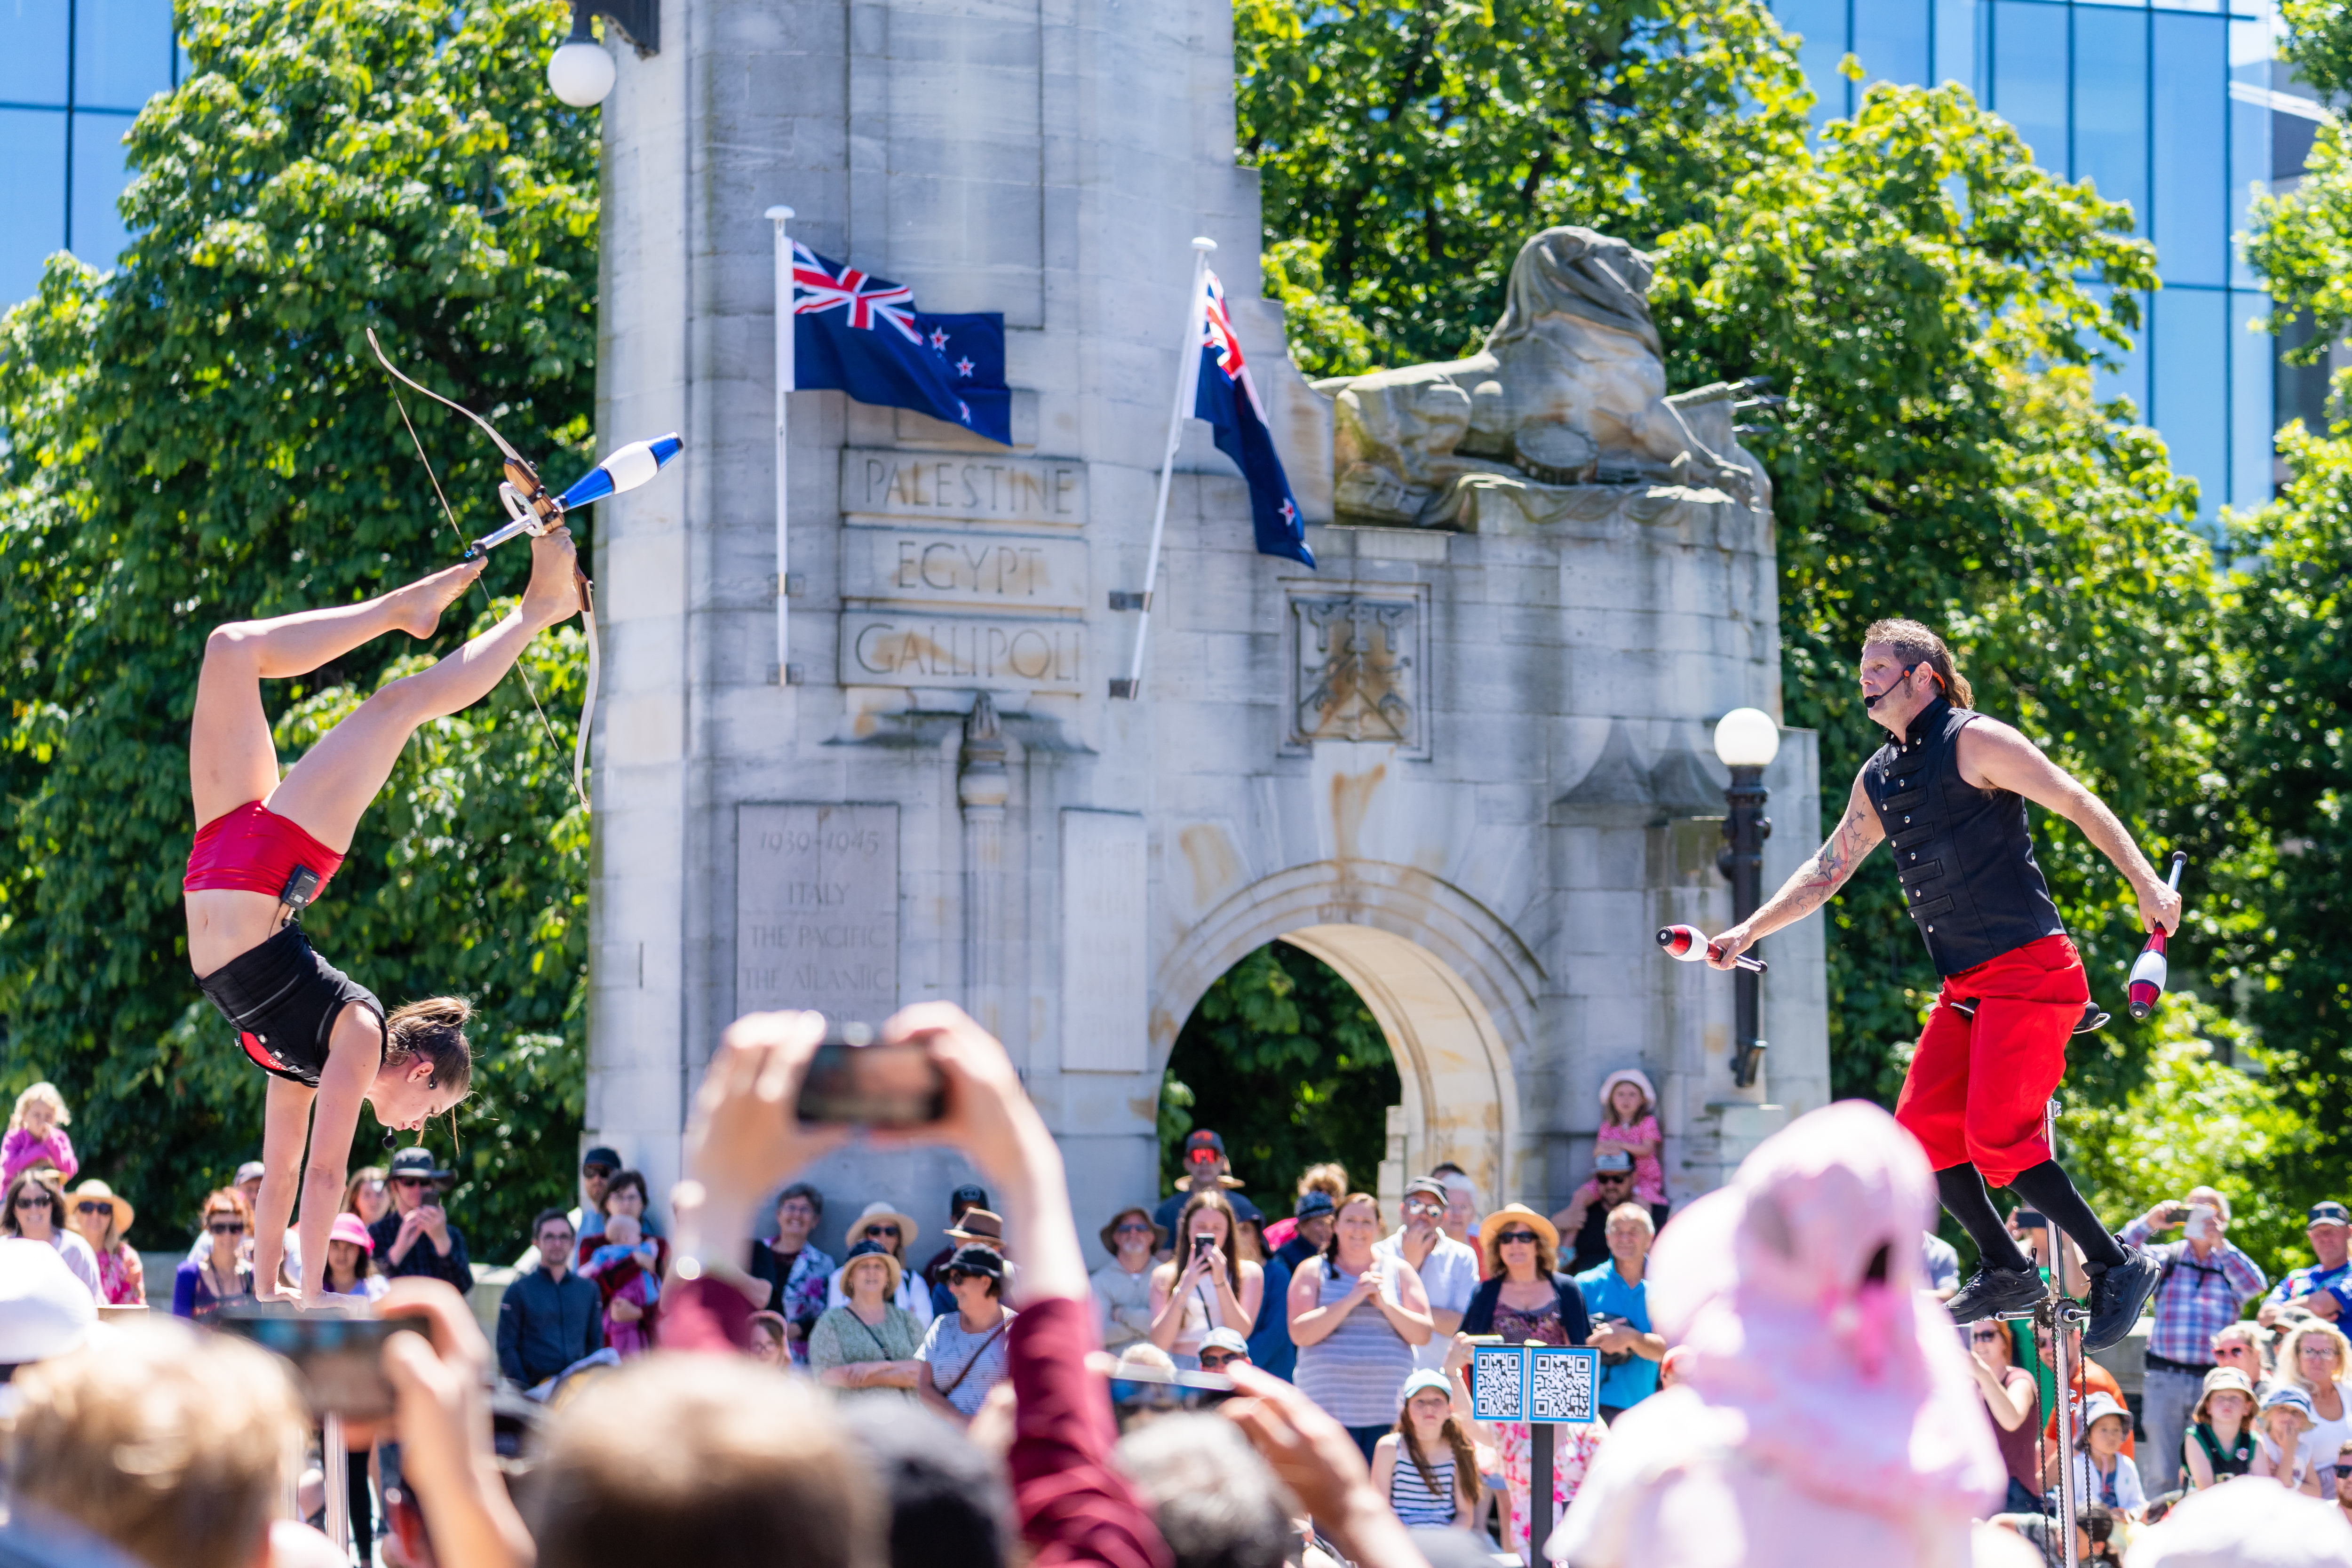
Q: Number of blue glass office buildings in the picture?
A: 2